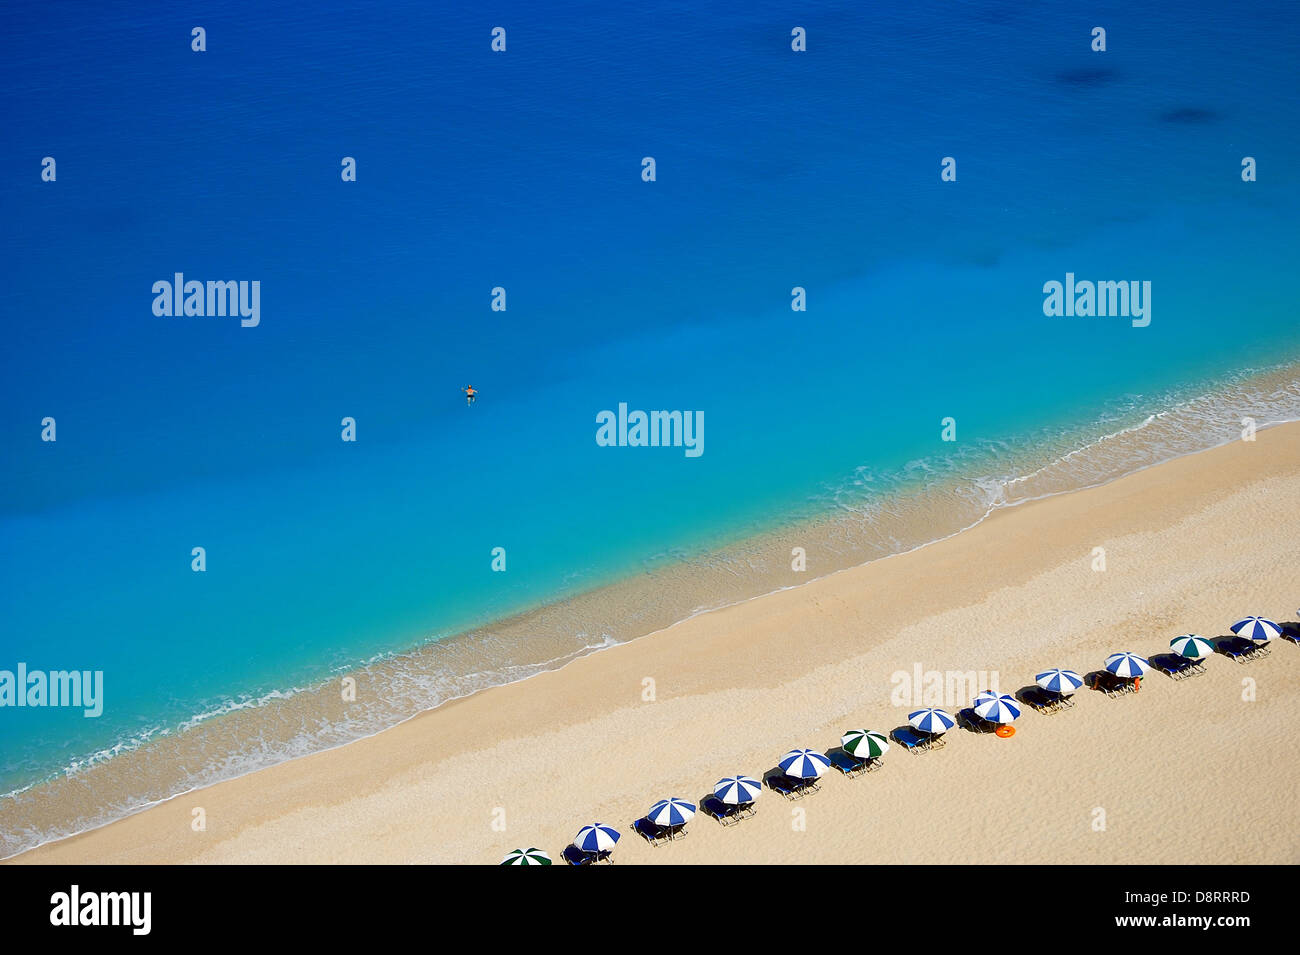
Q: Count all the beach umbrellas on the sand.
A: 12